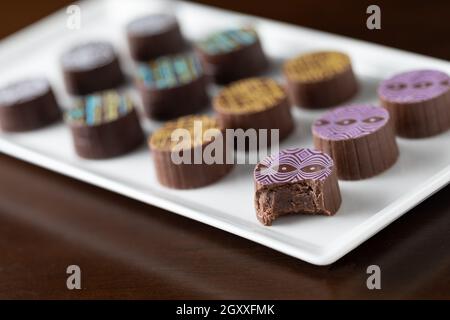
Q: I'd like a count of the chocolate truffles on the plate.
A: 12